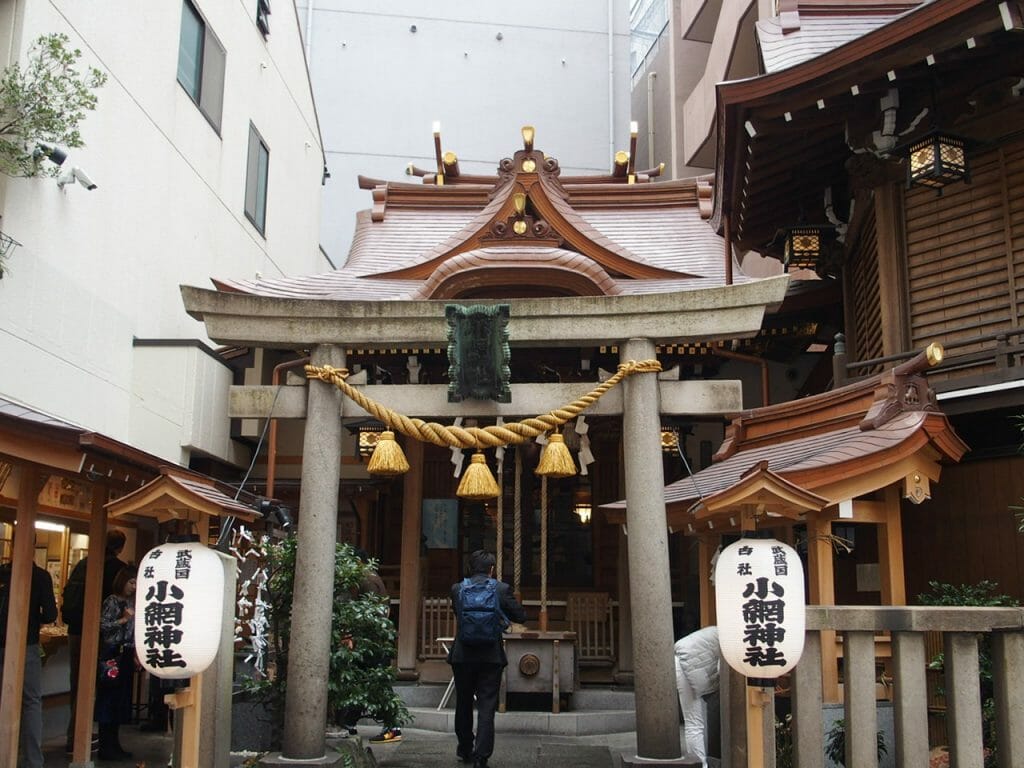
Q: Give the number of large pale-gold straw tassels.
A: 3